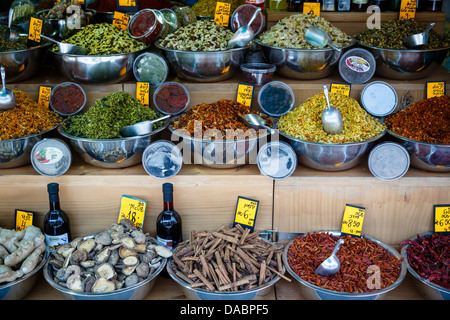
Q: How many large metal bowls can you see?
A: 15